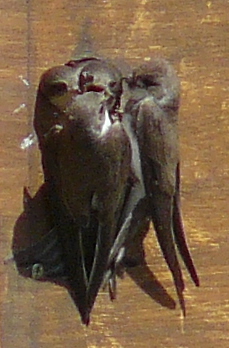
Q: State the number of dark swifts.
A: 3